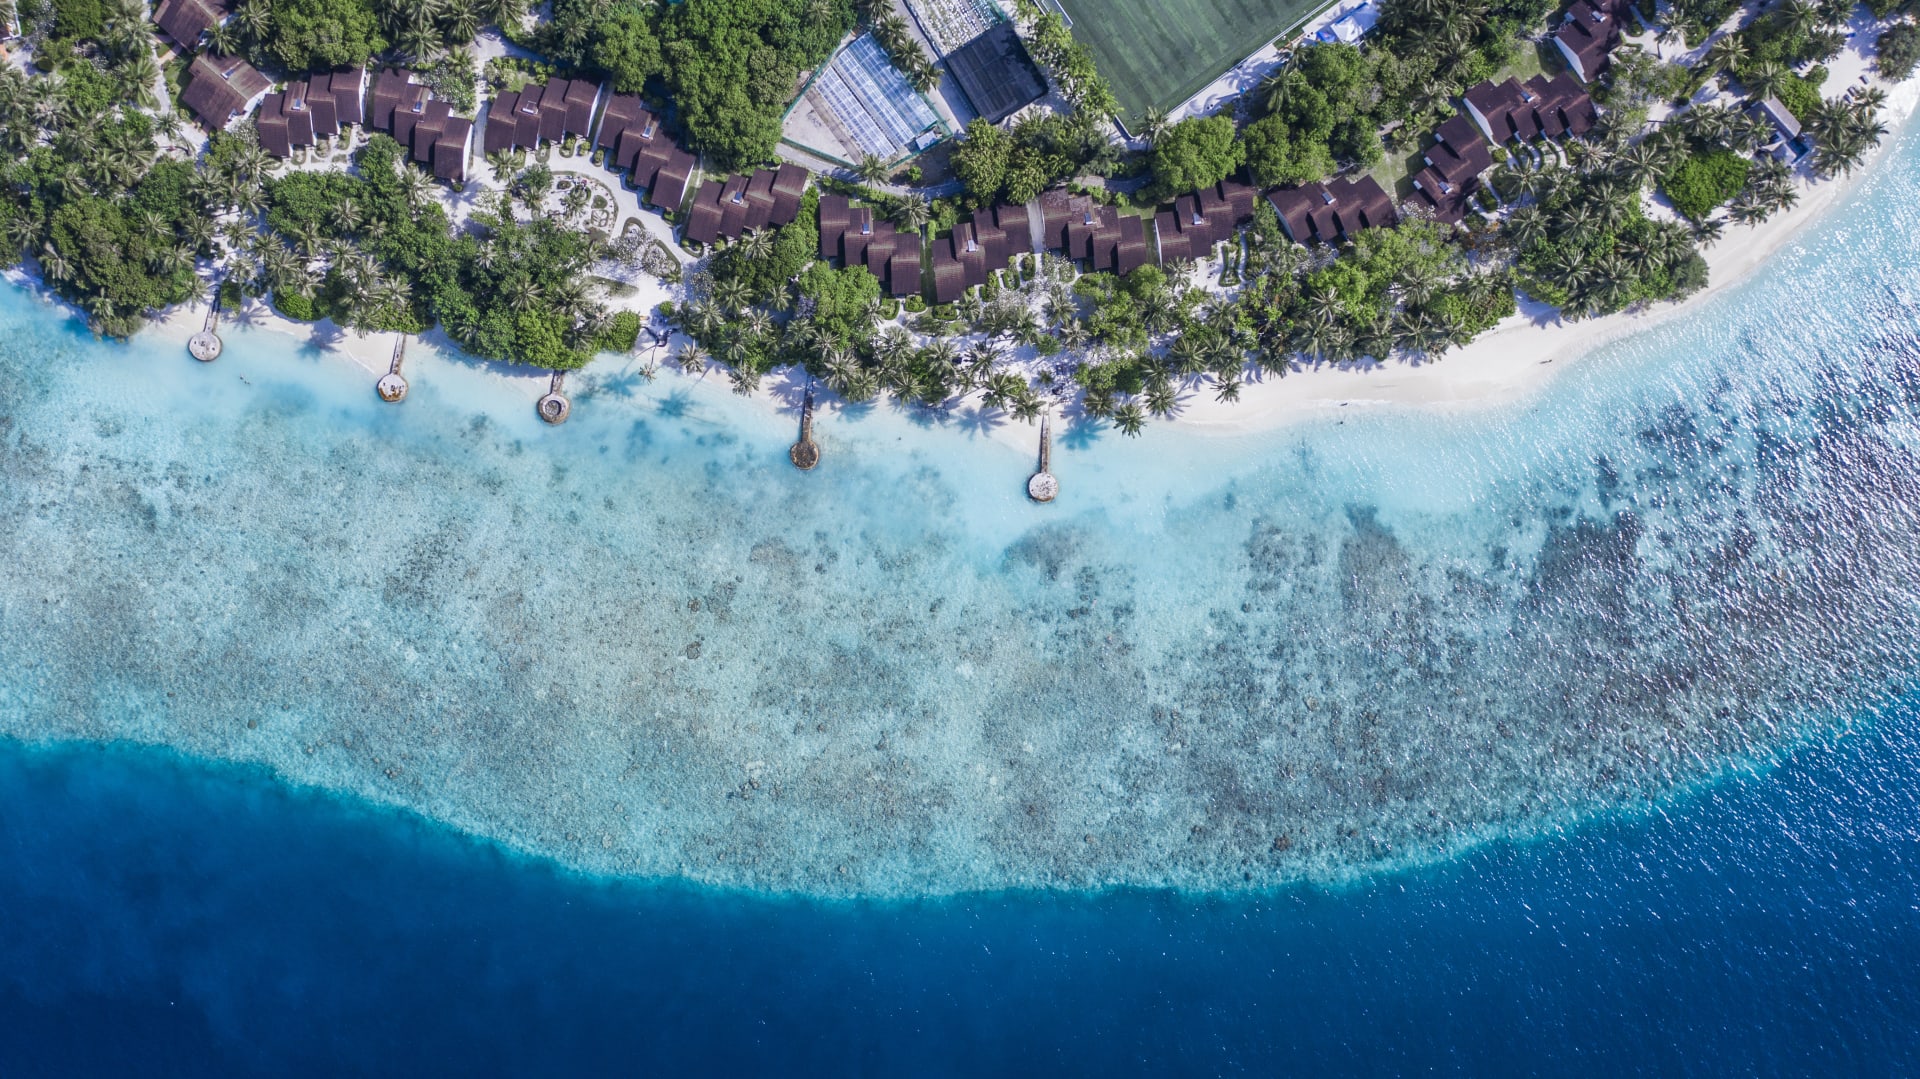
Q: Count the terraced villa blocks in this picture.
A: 13